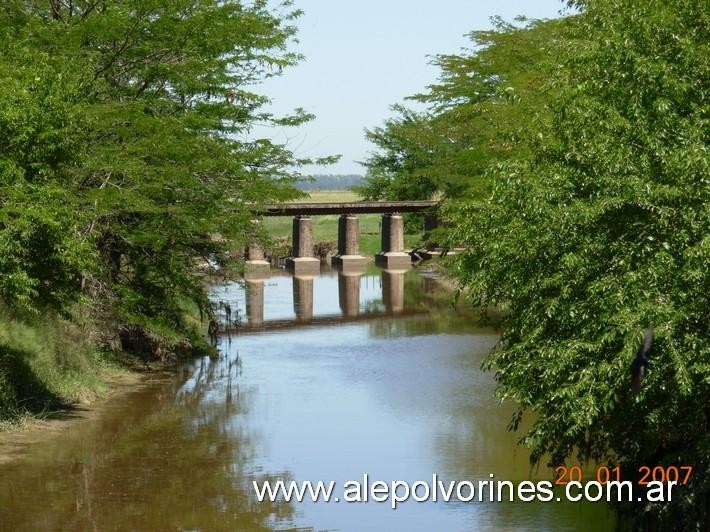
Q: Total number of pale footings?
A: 4